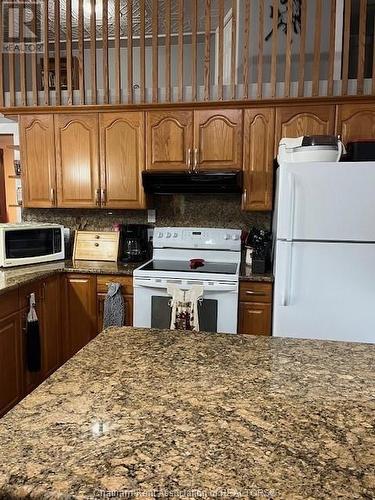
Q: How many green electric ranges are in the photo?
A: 0